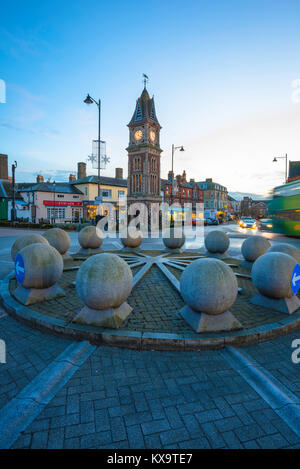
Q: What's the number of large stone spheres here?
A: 12